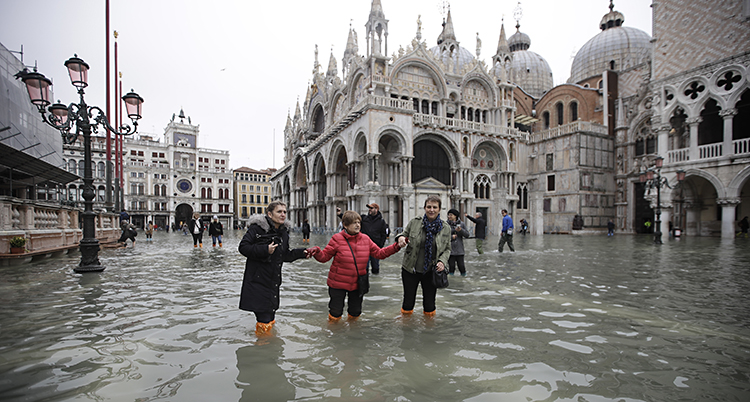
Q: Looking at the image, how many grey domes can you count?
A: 3